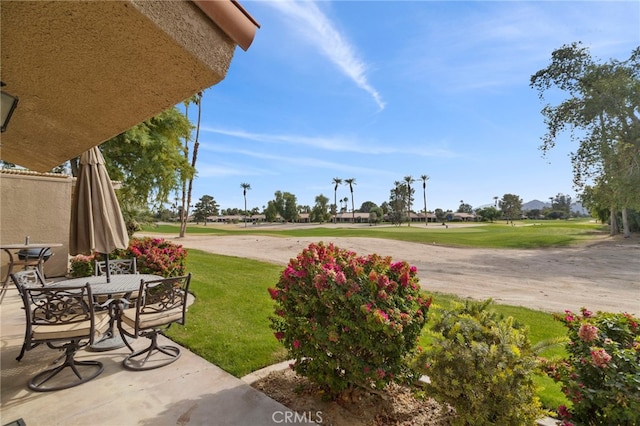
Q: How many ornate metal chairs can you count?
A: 4